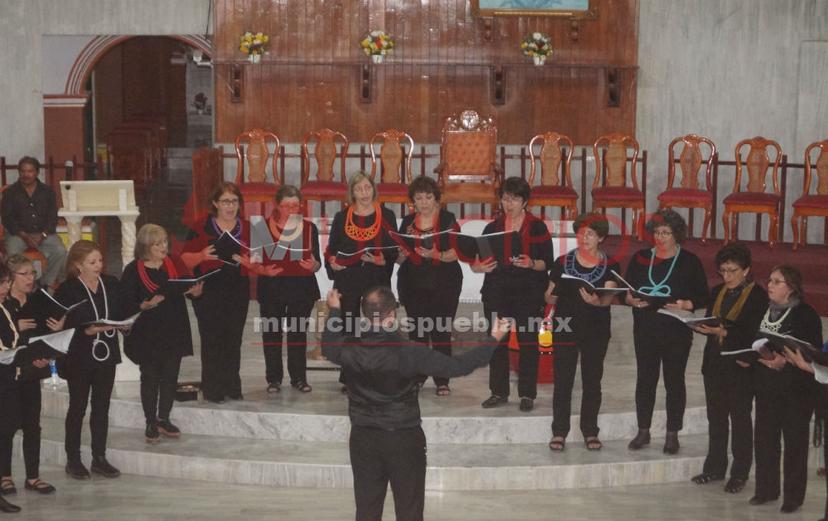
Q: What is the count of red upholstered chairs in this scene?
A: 8